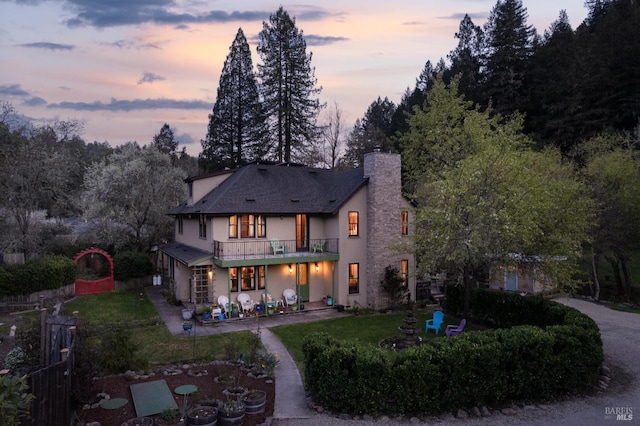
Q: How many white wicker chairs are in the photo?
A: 3